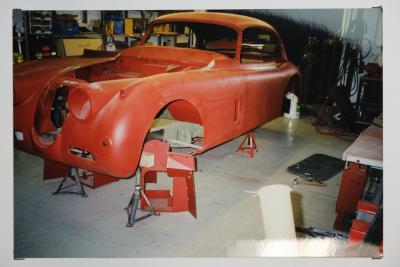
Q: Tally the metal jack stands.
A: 3